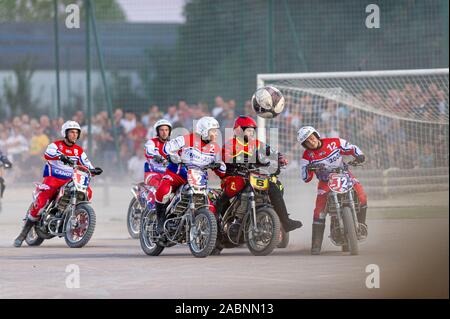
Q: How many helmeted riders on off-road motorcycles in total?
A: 5